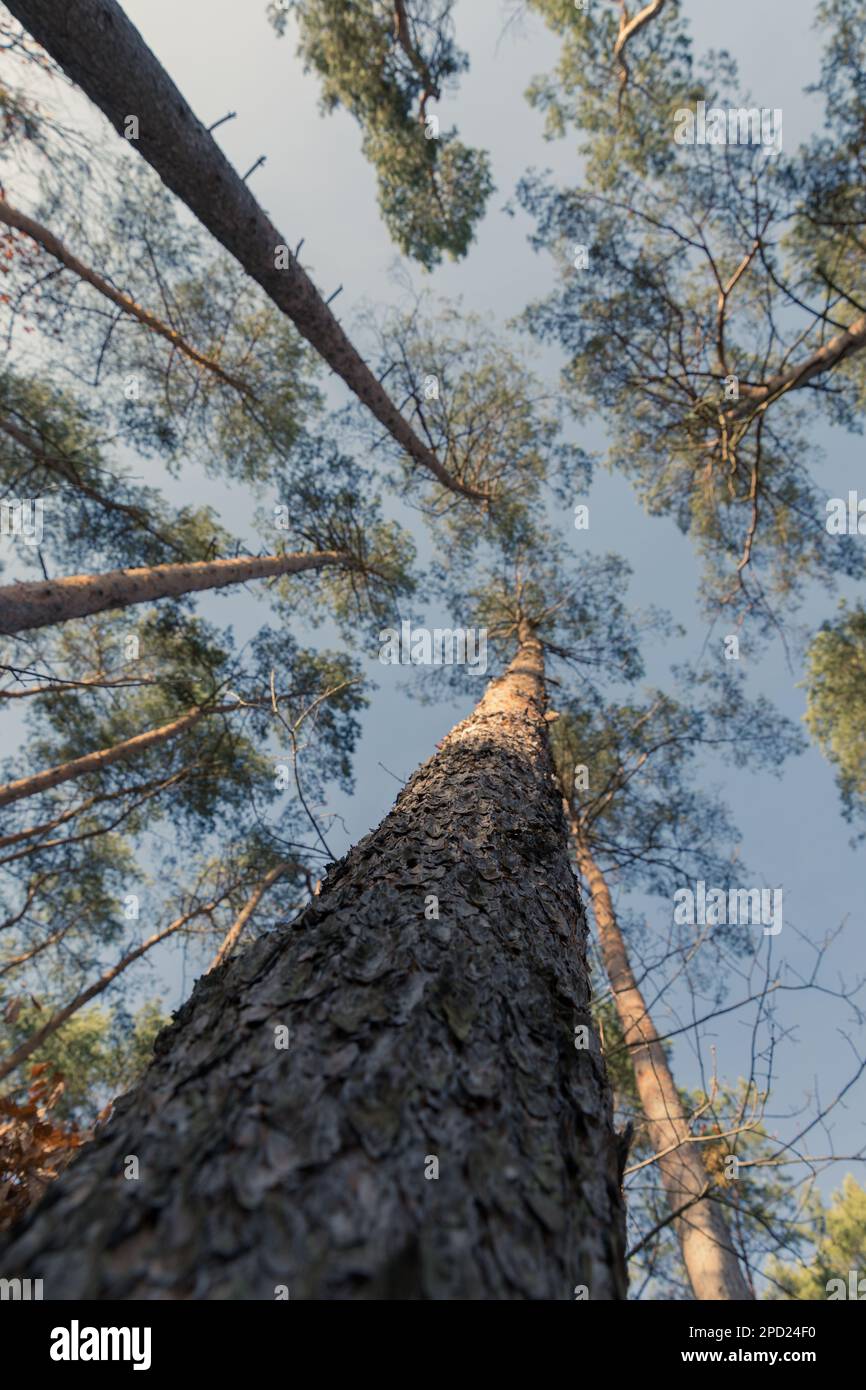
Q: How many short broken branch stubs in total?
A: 4